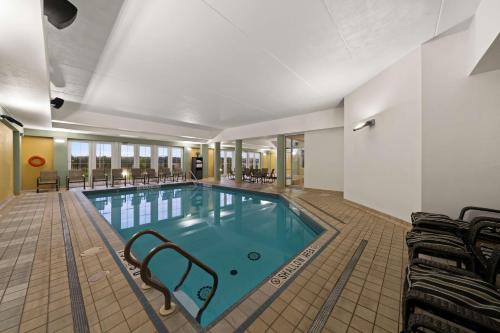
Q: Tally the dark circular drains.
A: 3